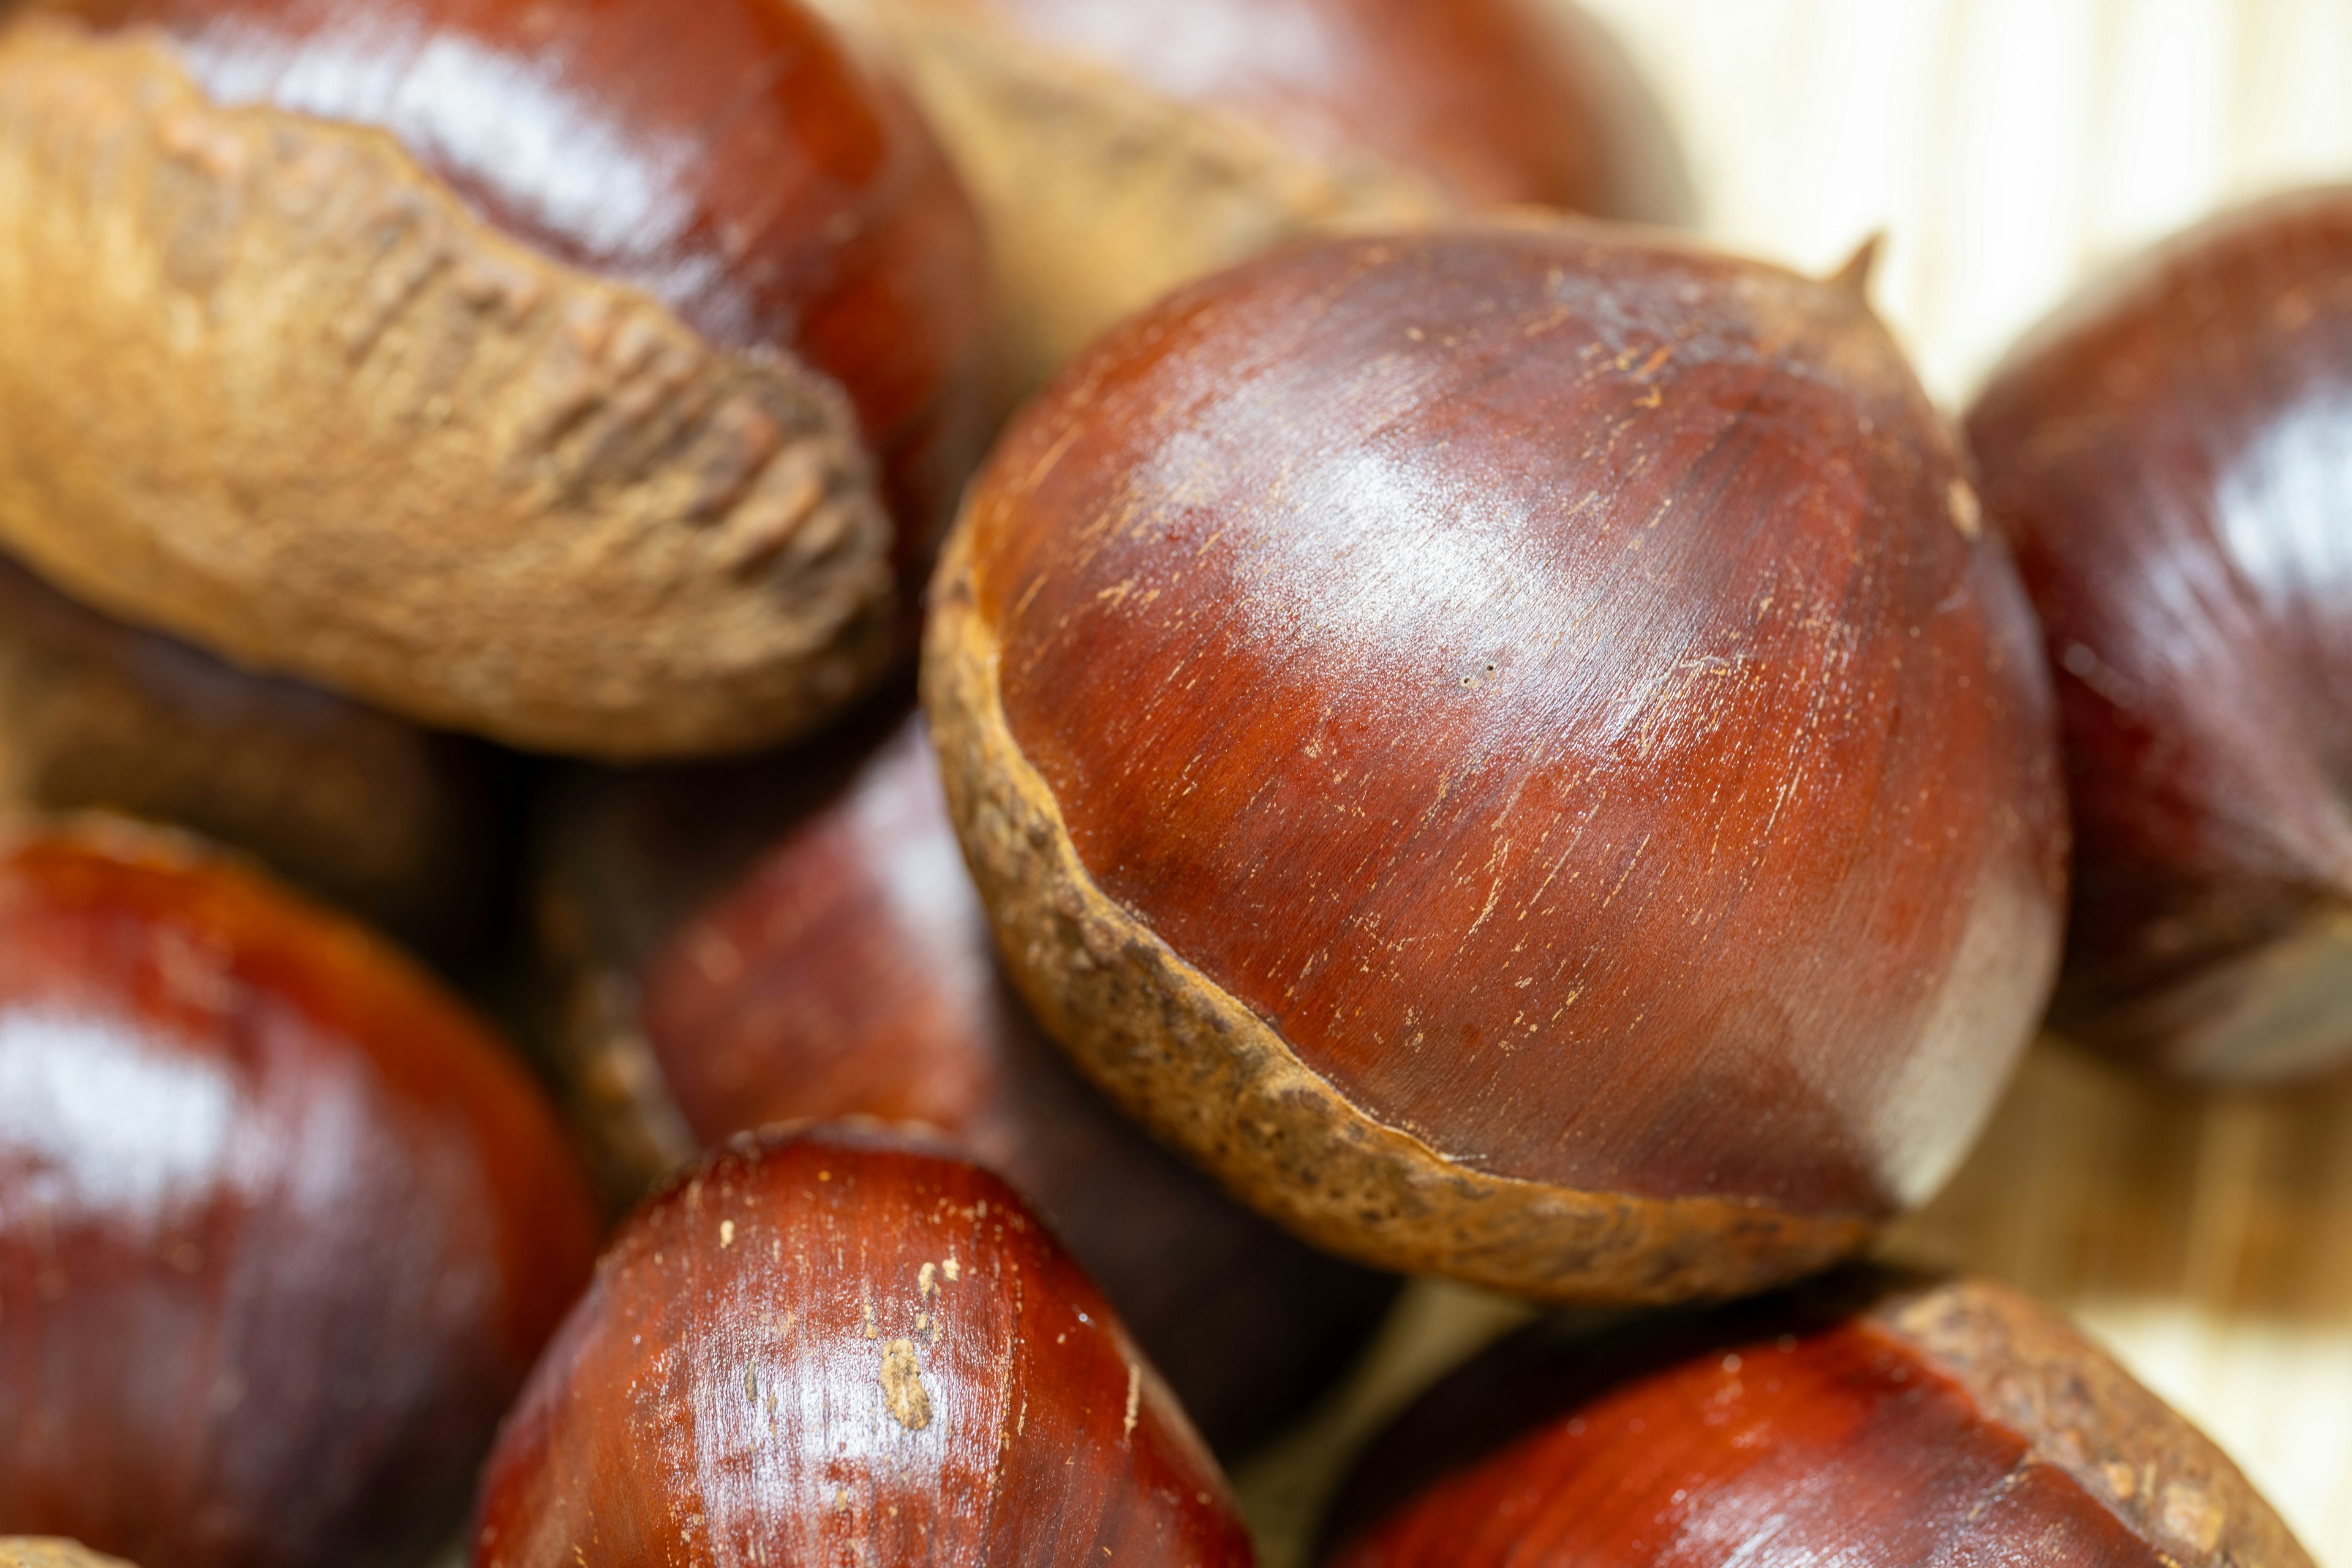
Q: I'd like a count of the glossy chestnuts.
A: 8